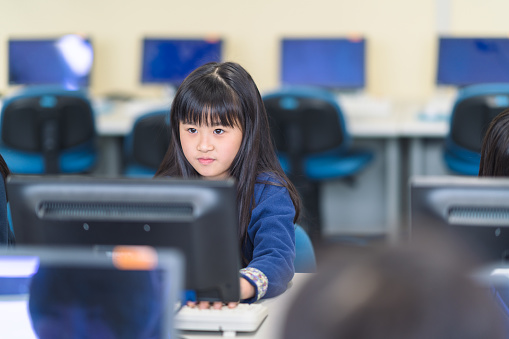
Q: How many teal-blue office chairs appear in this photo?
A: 5